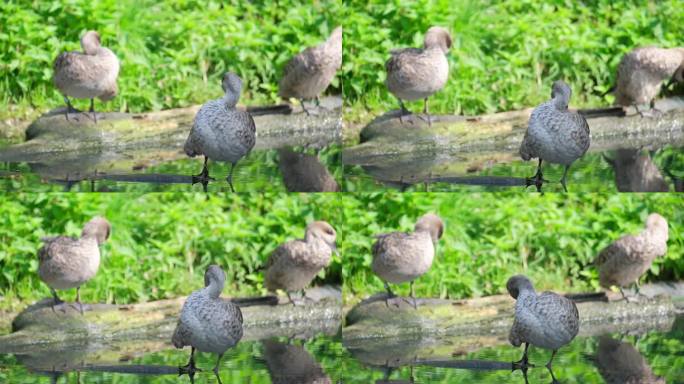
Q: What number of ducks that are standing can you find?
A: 12